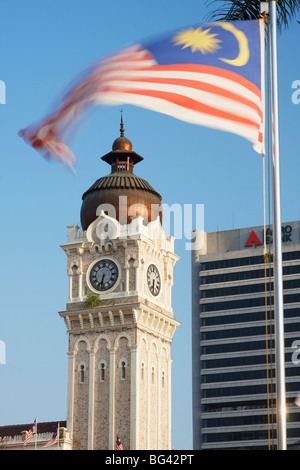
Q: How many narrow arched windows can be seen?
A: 6